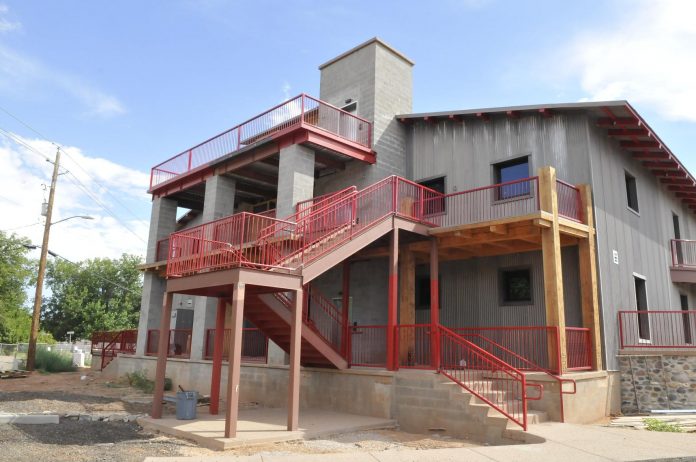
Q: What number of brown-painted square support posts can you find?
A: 3